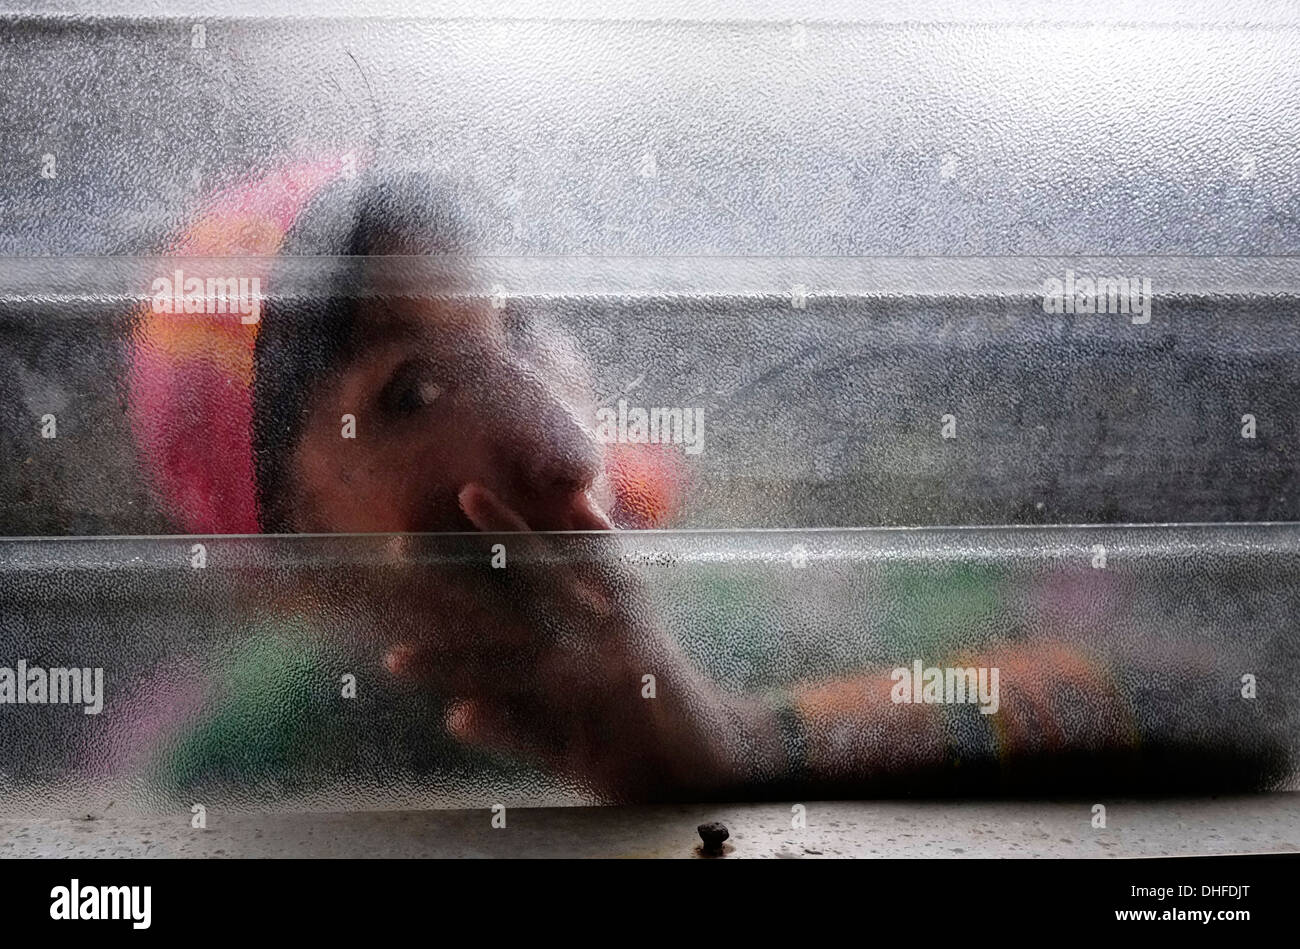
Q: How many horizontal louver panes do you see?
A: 3